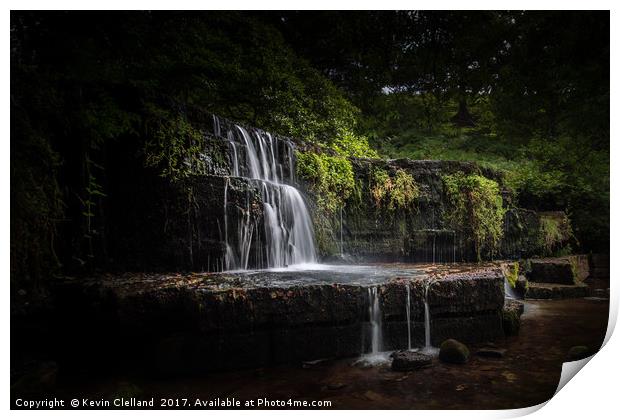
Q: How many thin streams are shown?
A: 3